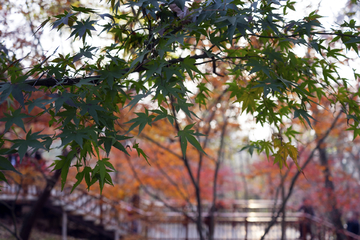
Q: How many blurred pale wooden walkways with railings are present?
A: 1